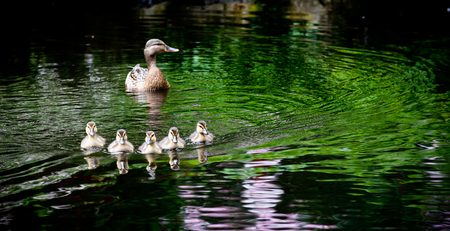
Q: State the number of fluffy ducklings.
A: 5